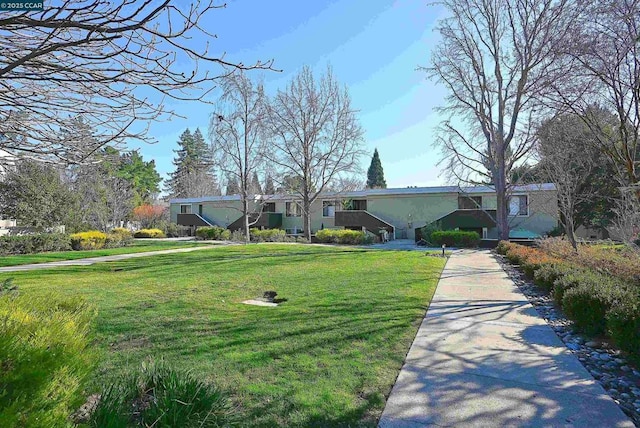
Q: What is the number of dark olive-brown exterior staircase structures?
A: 4